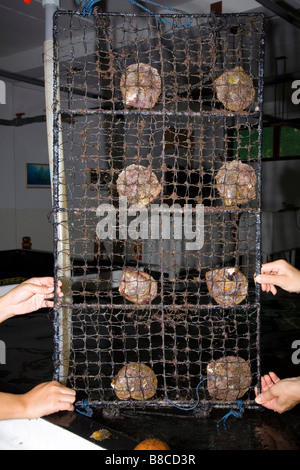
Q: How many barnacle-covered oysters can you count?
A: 8